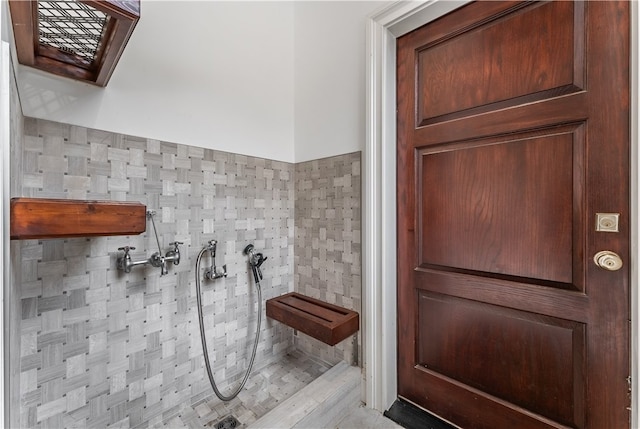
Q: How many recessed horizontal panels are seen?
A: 3